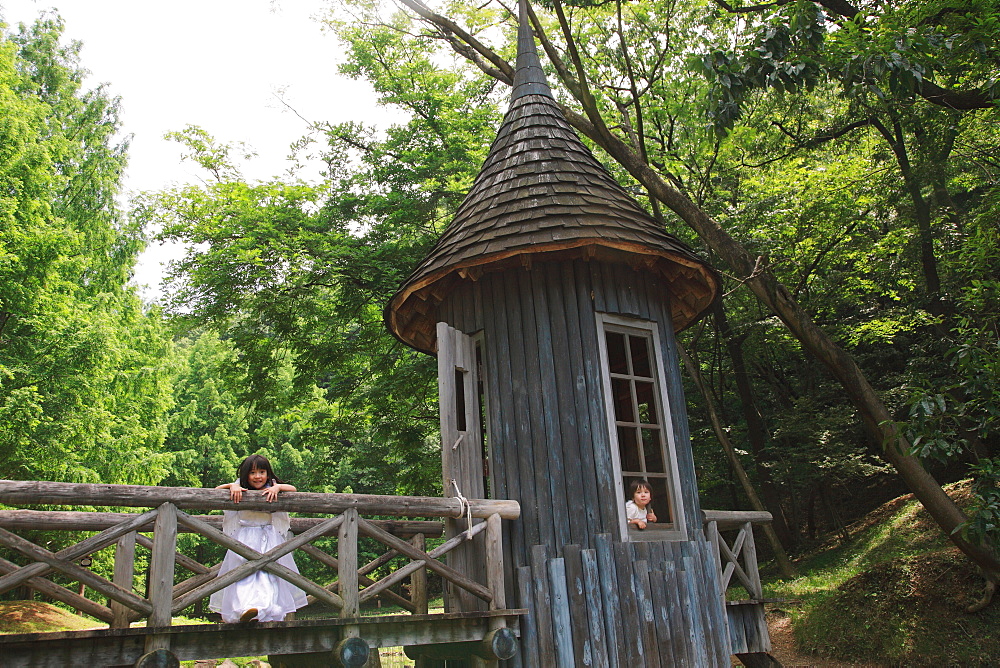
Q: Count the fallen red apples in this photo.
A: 0